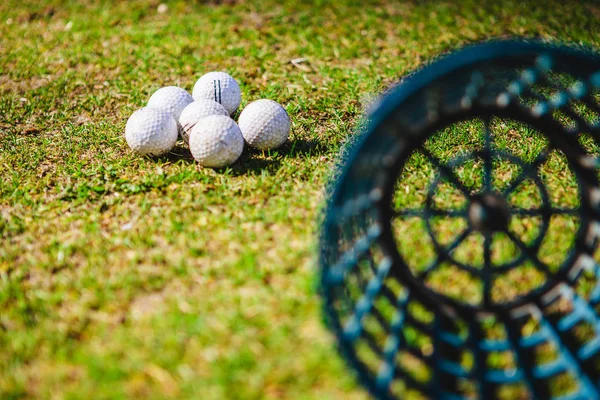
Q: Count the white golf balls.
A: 6